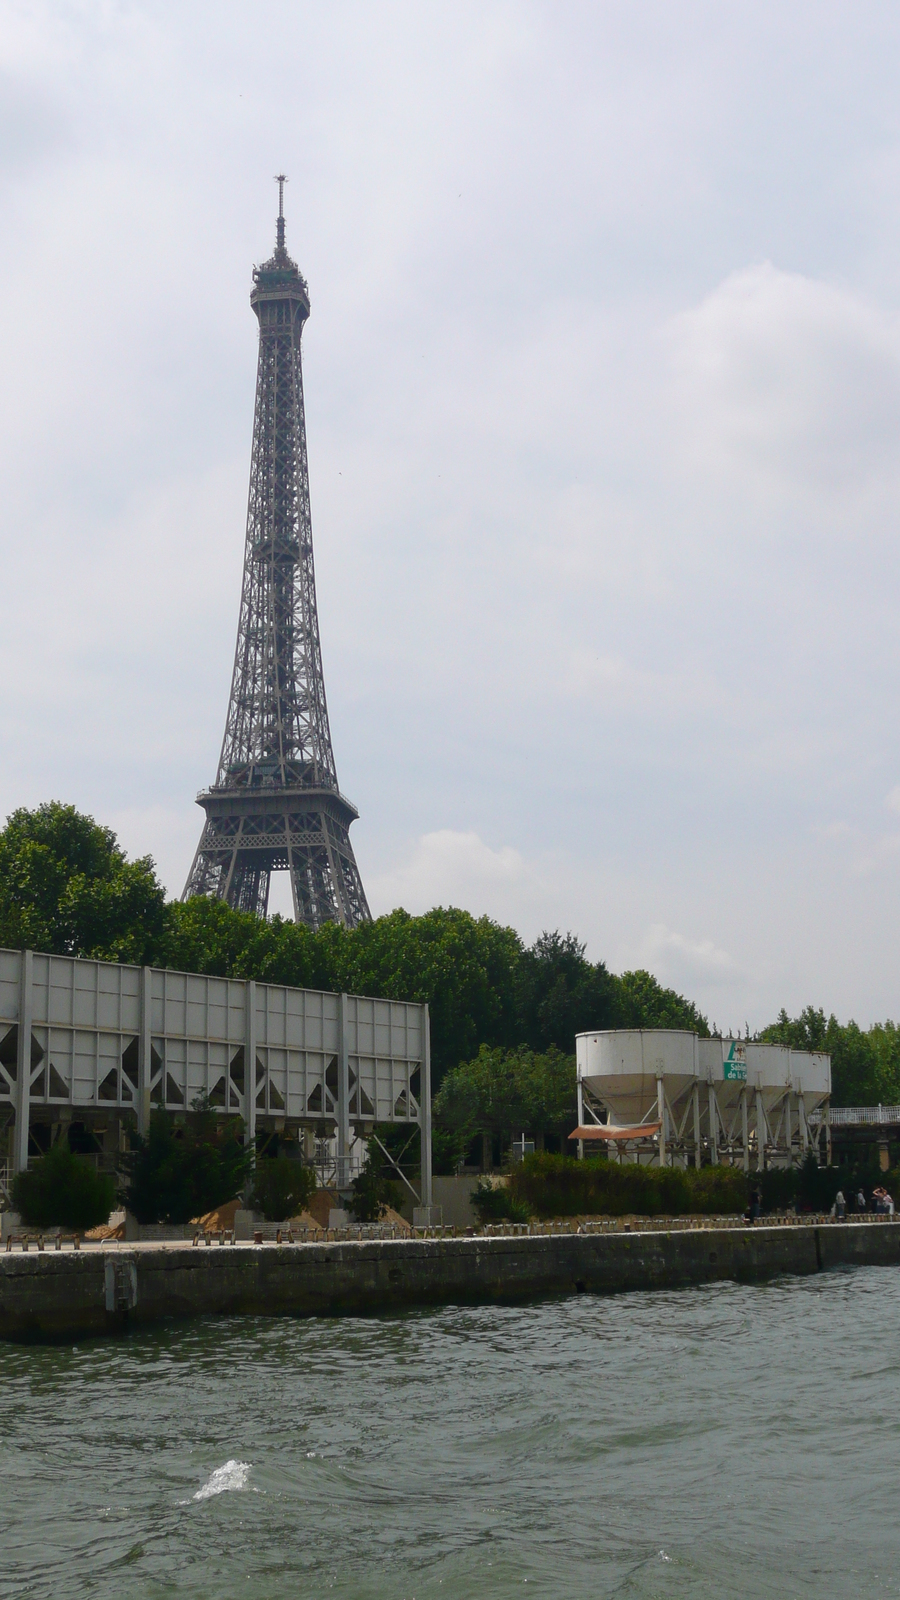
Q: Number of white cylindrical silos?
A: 4